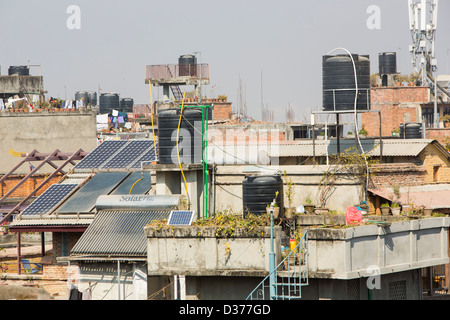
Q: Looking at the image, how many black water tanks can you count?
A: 11